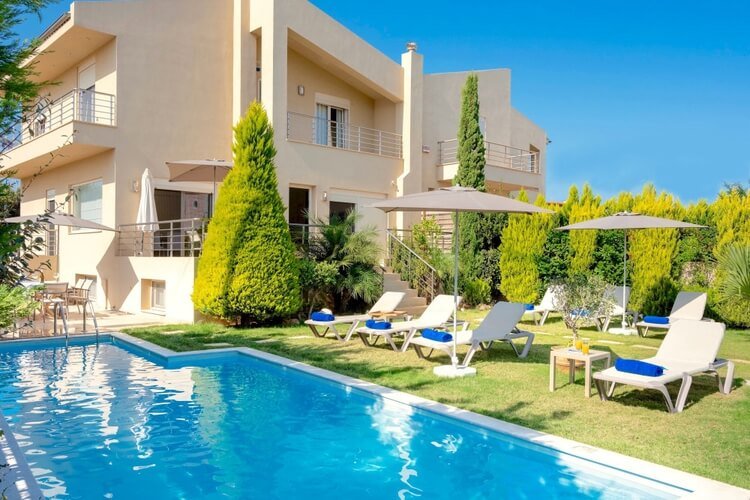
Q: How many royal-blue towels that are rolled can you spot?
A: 7